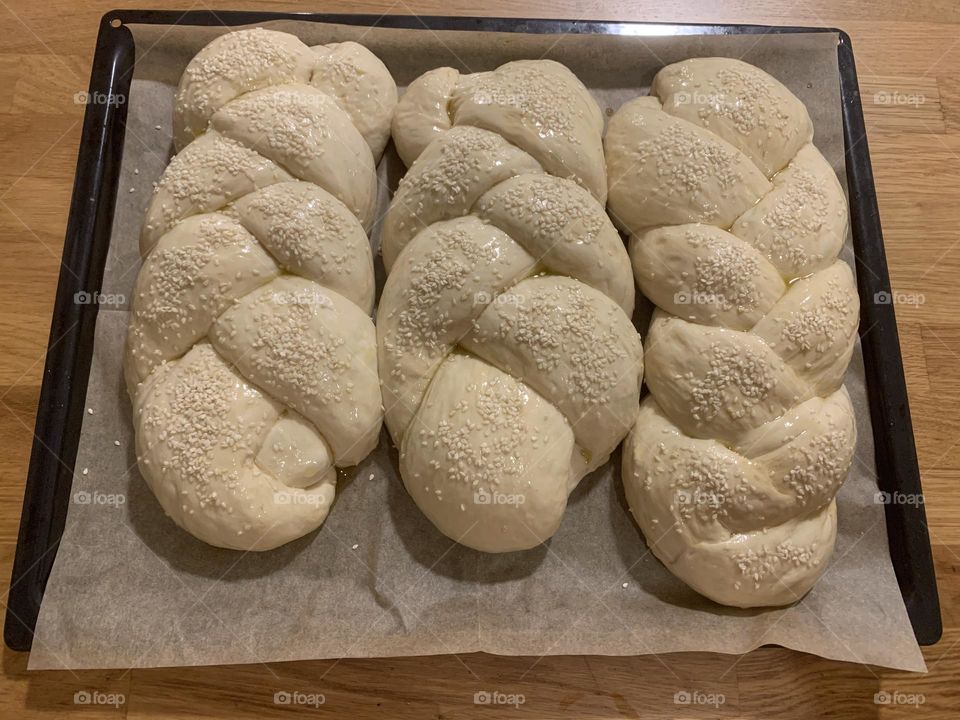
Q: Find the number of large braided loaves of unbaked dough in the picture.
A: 3